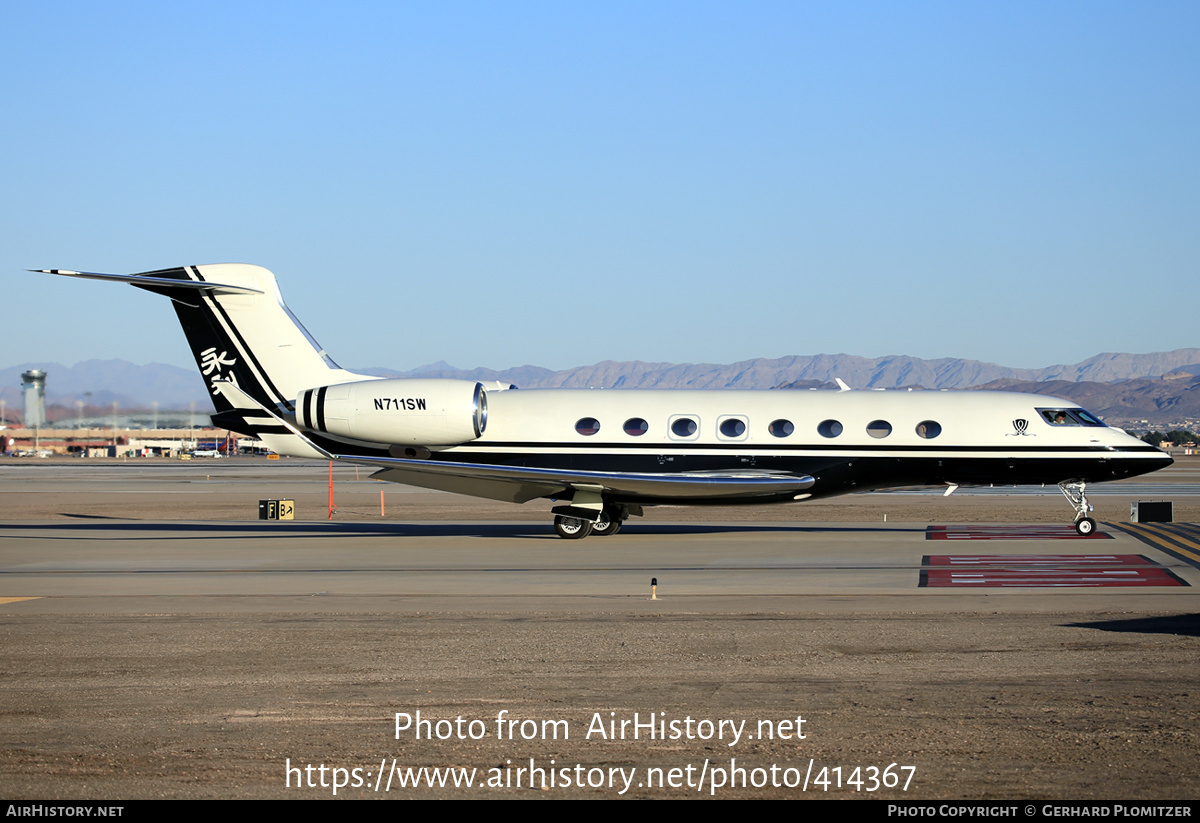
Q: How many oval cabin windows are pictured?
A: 8